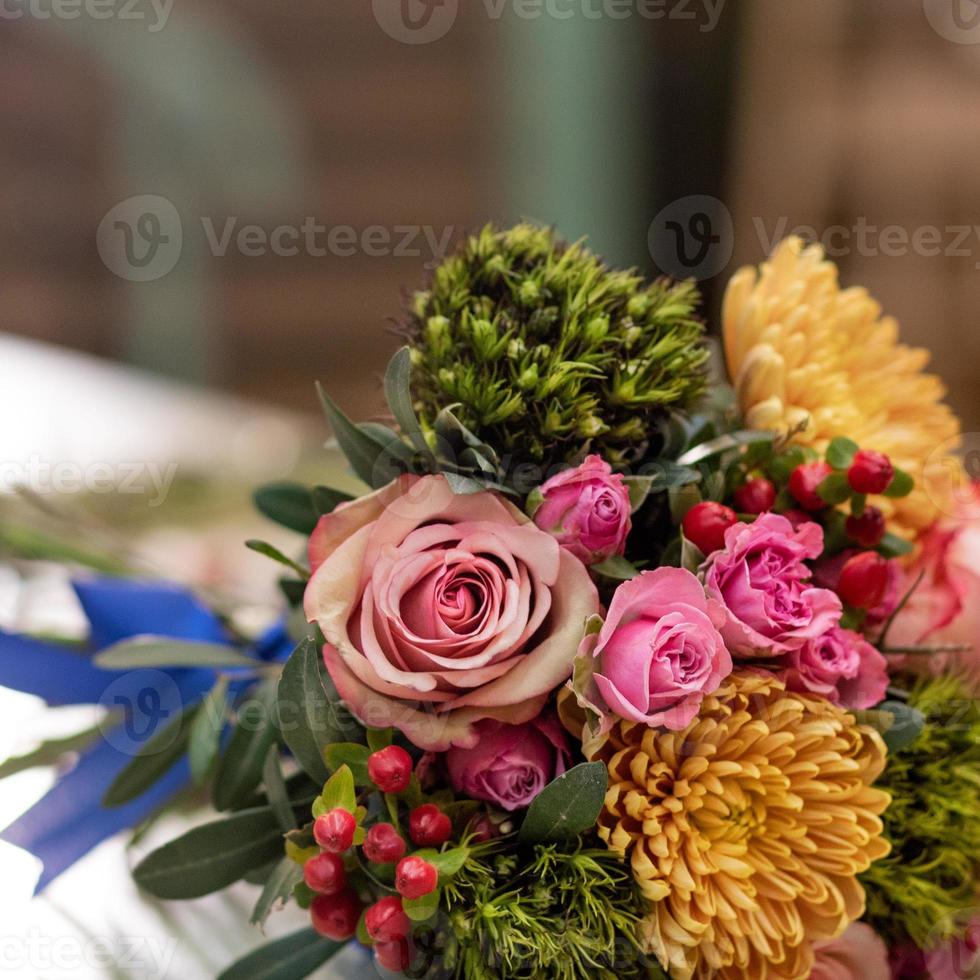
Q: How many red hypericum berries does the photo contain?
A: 15